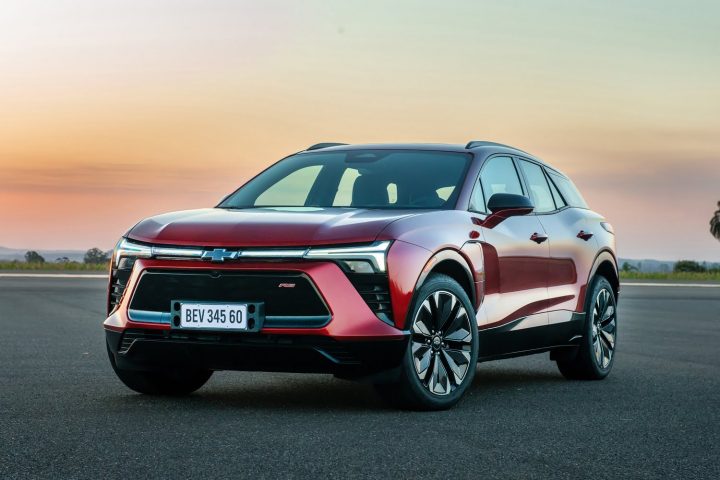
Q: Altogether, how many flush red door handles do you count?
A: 2